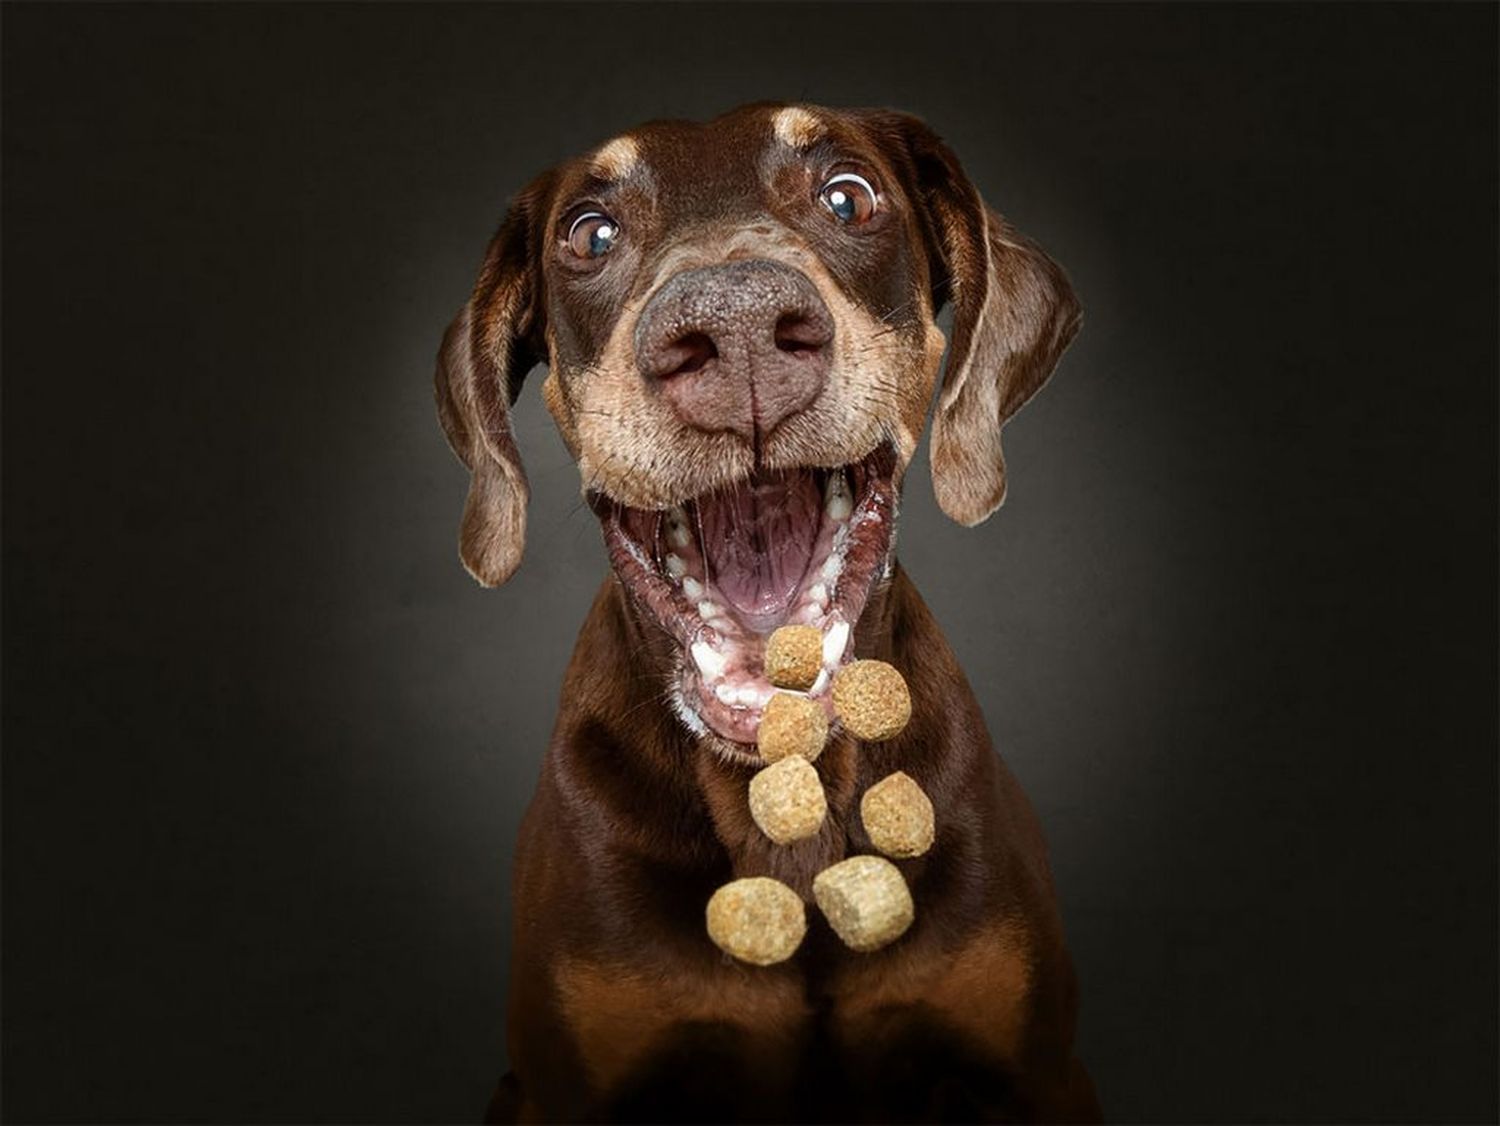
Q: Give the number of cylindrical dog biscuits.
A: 7